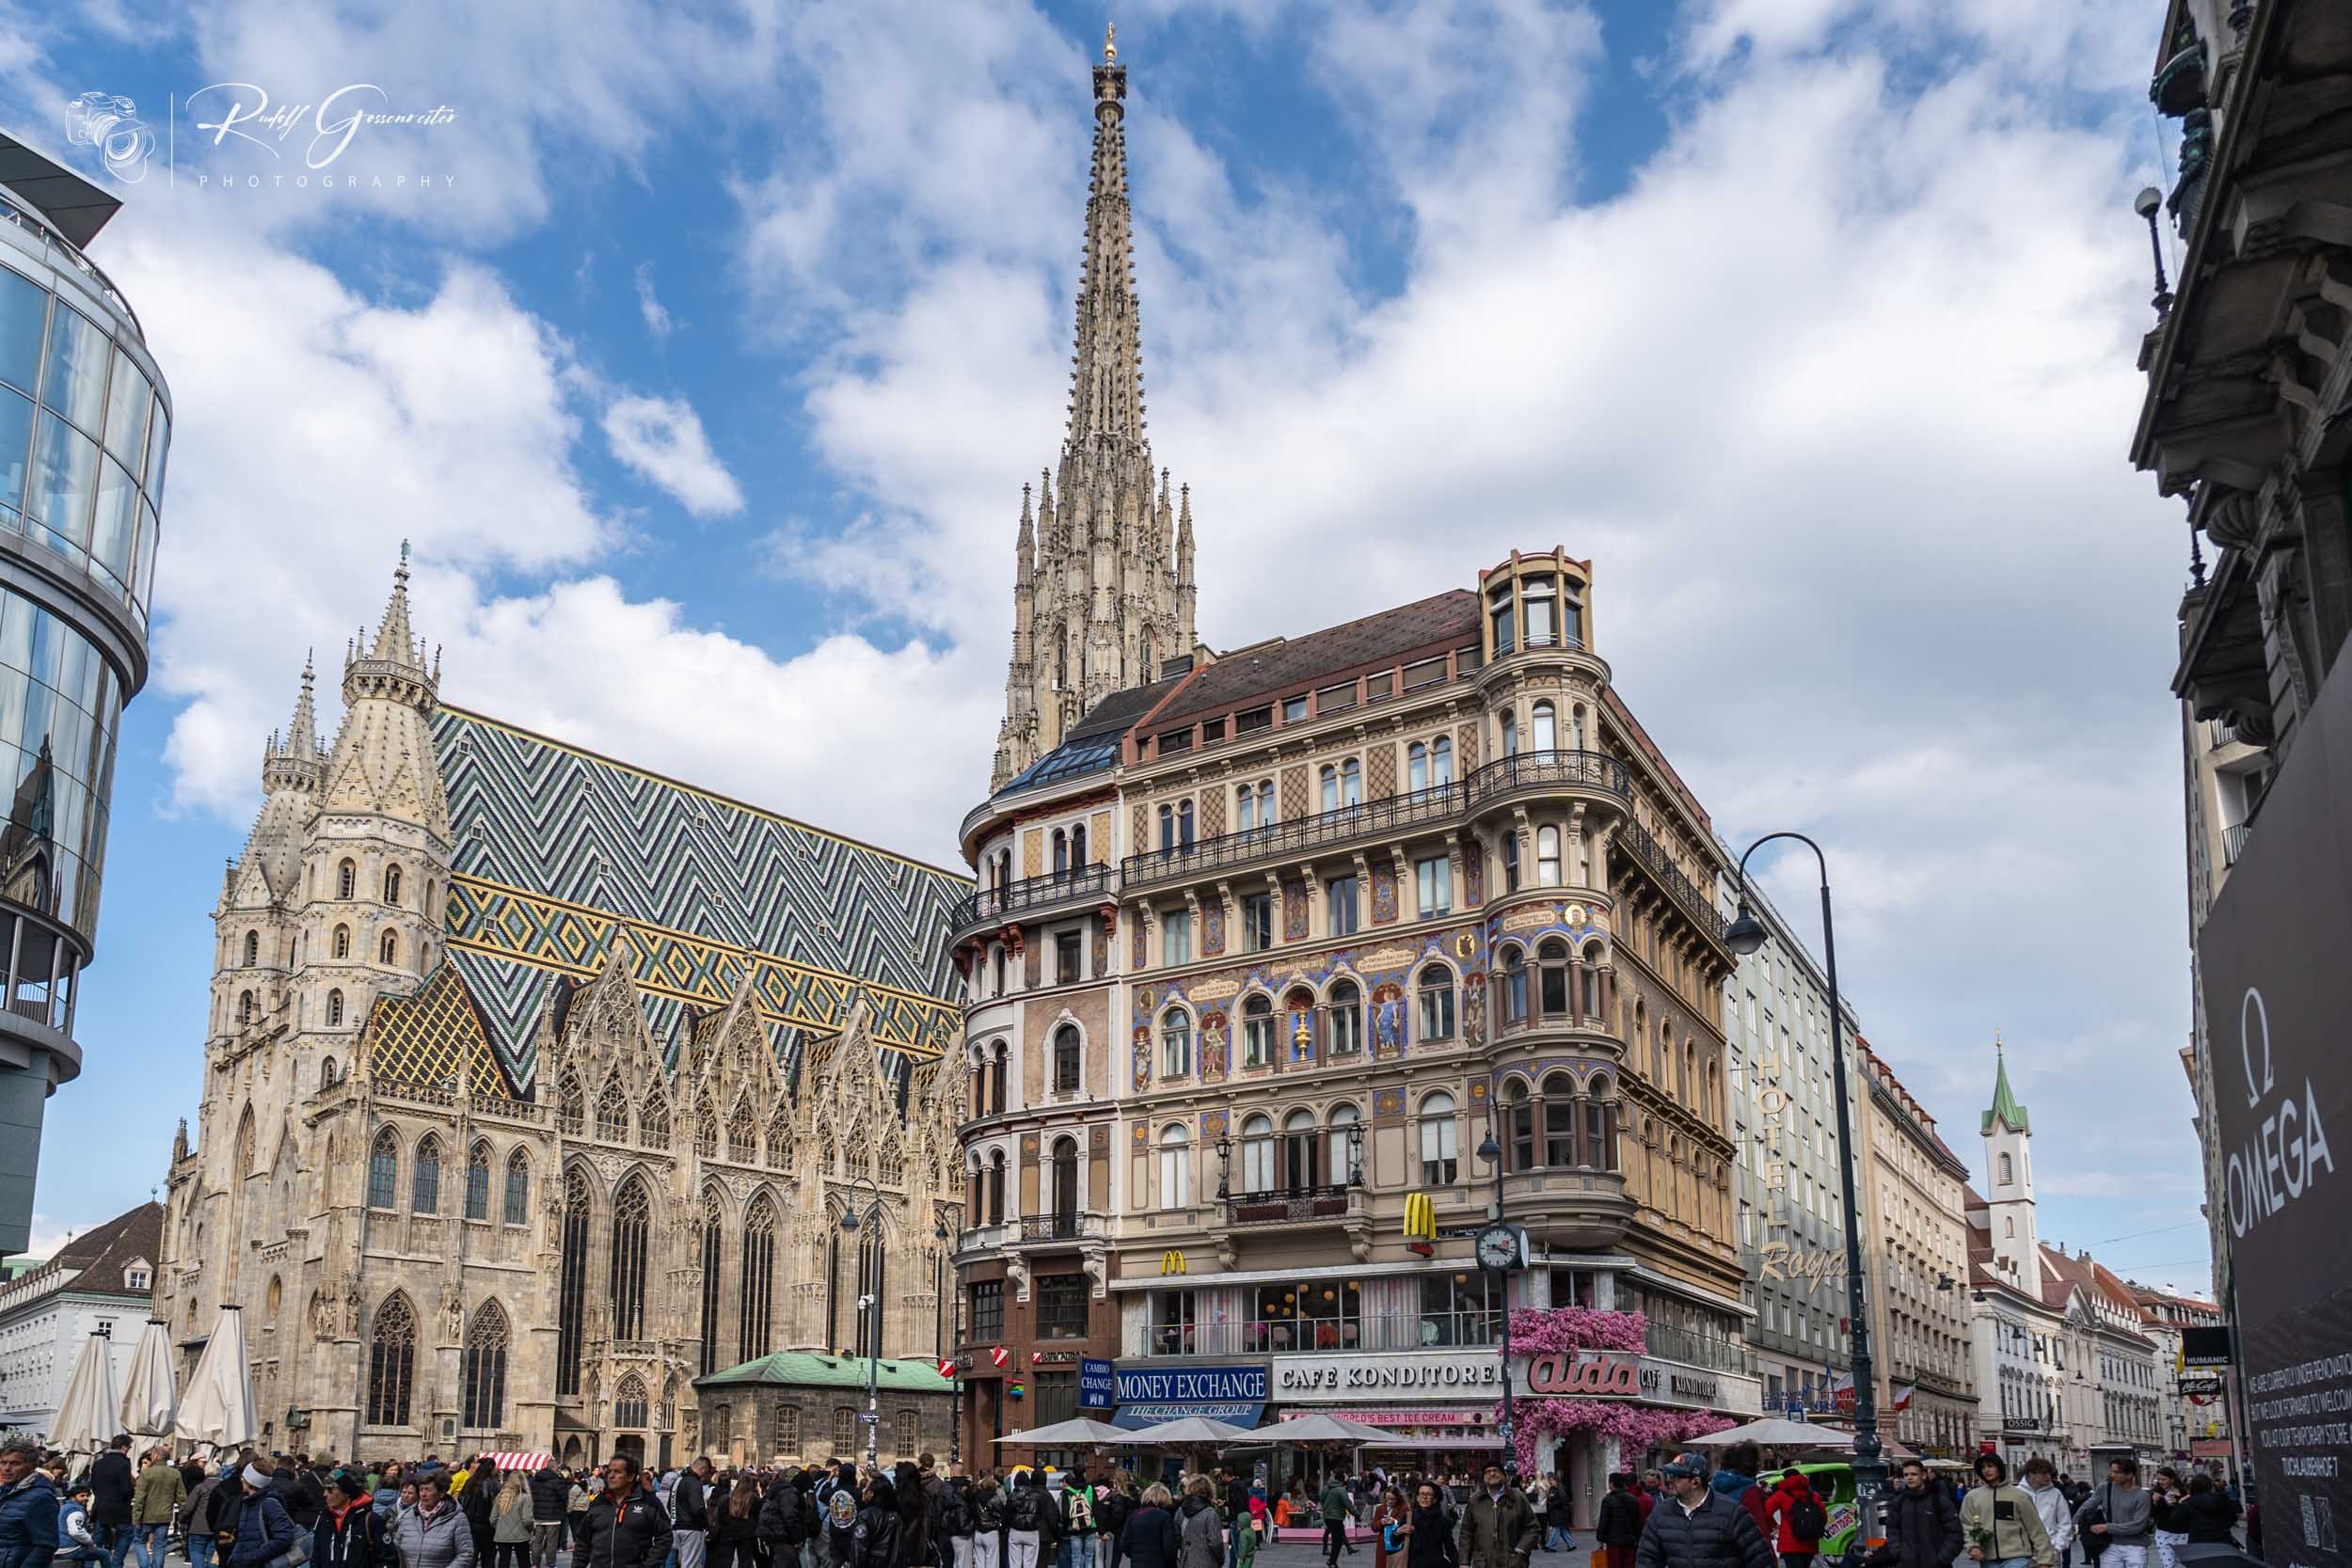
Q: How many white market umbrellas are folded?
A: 3